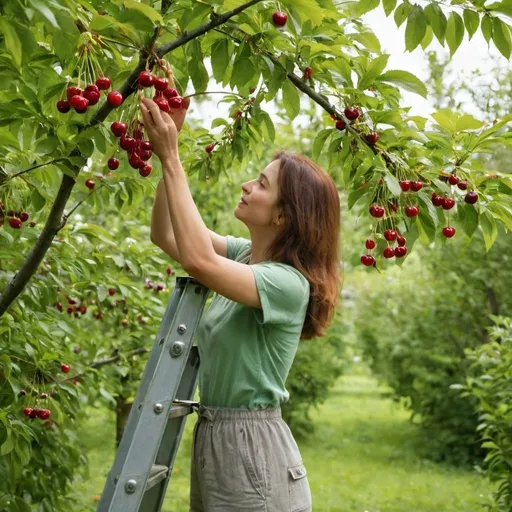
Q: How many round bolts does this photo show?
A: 4